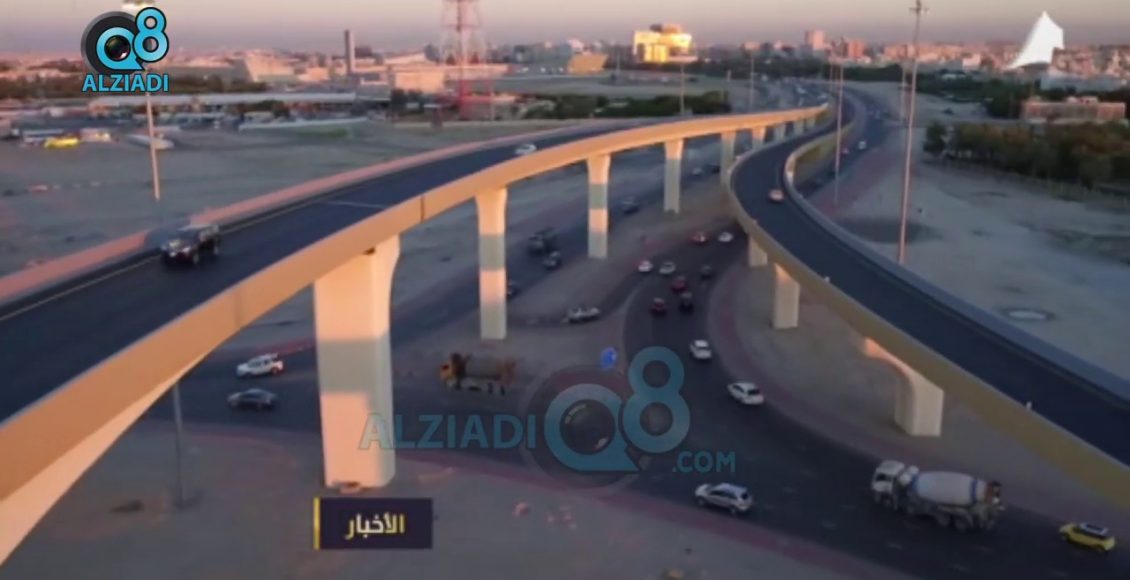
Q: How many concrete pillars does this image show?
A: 12